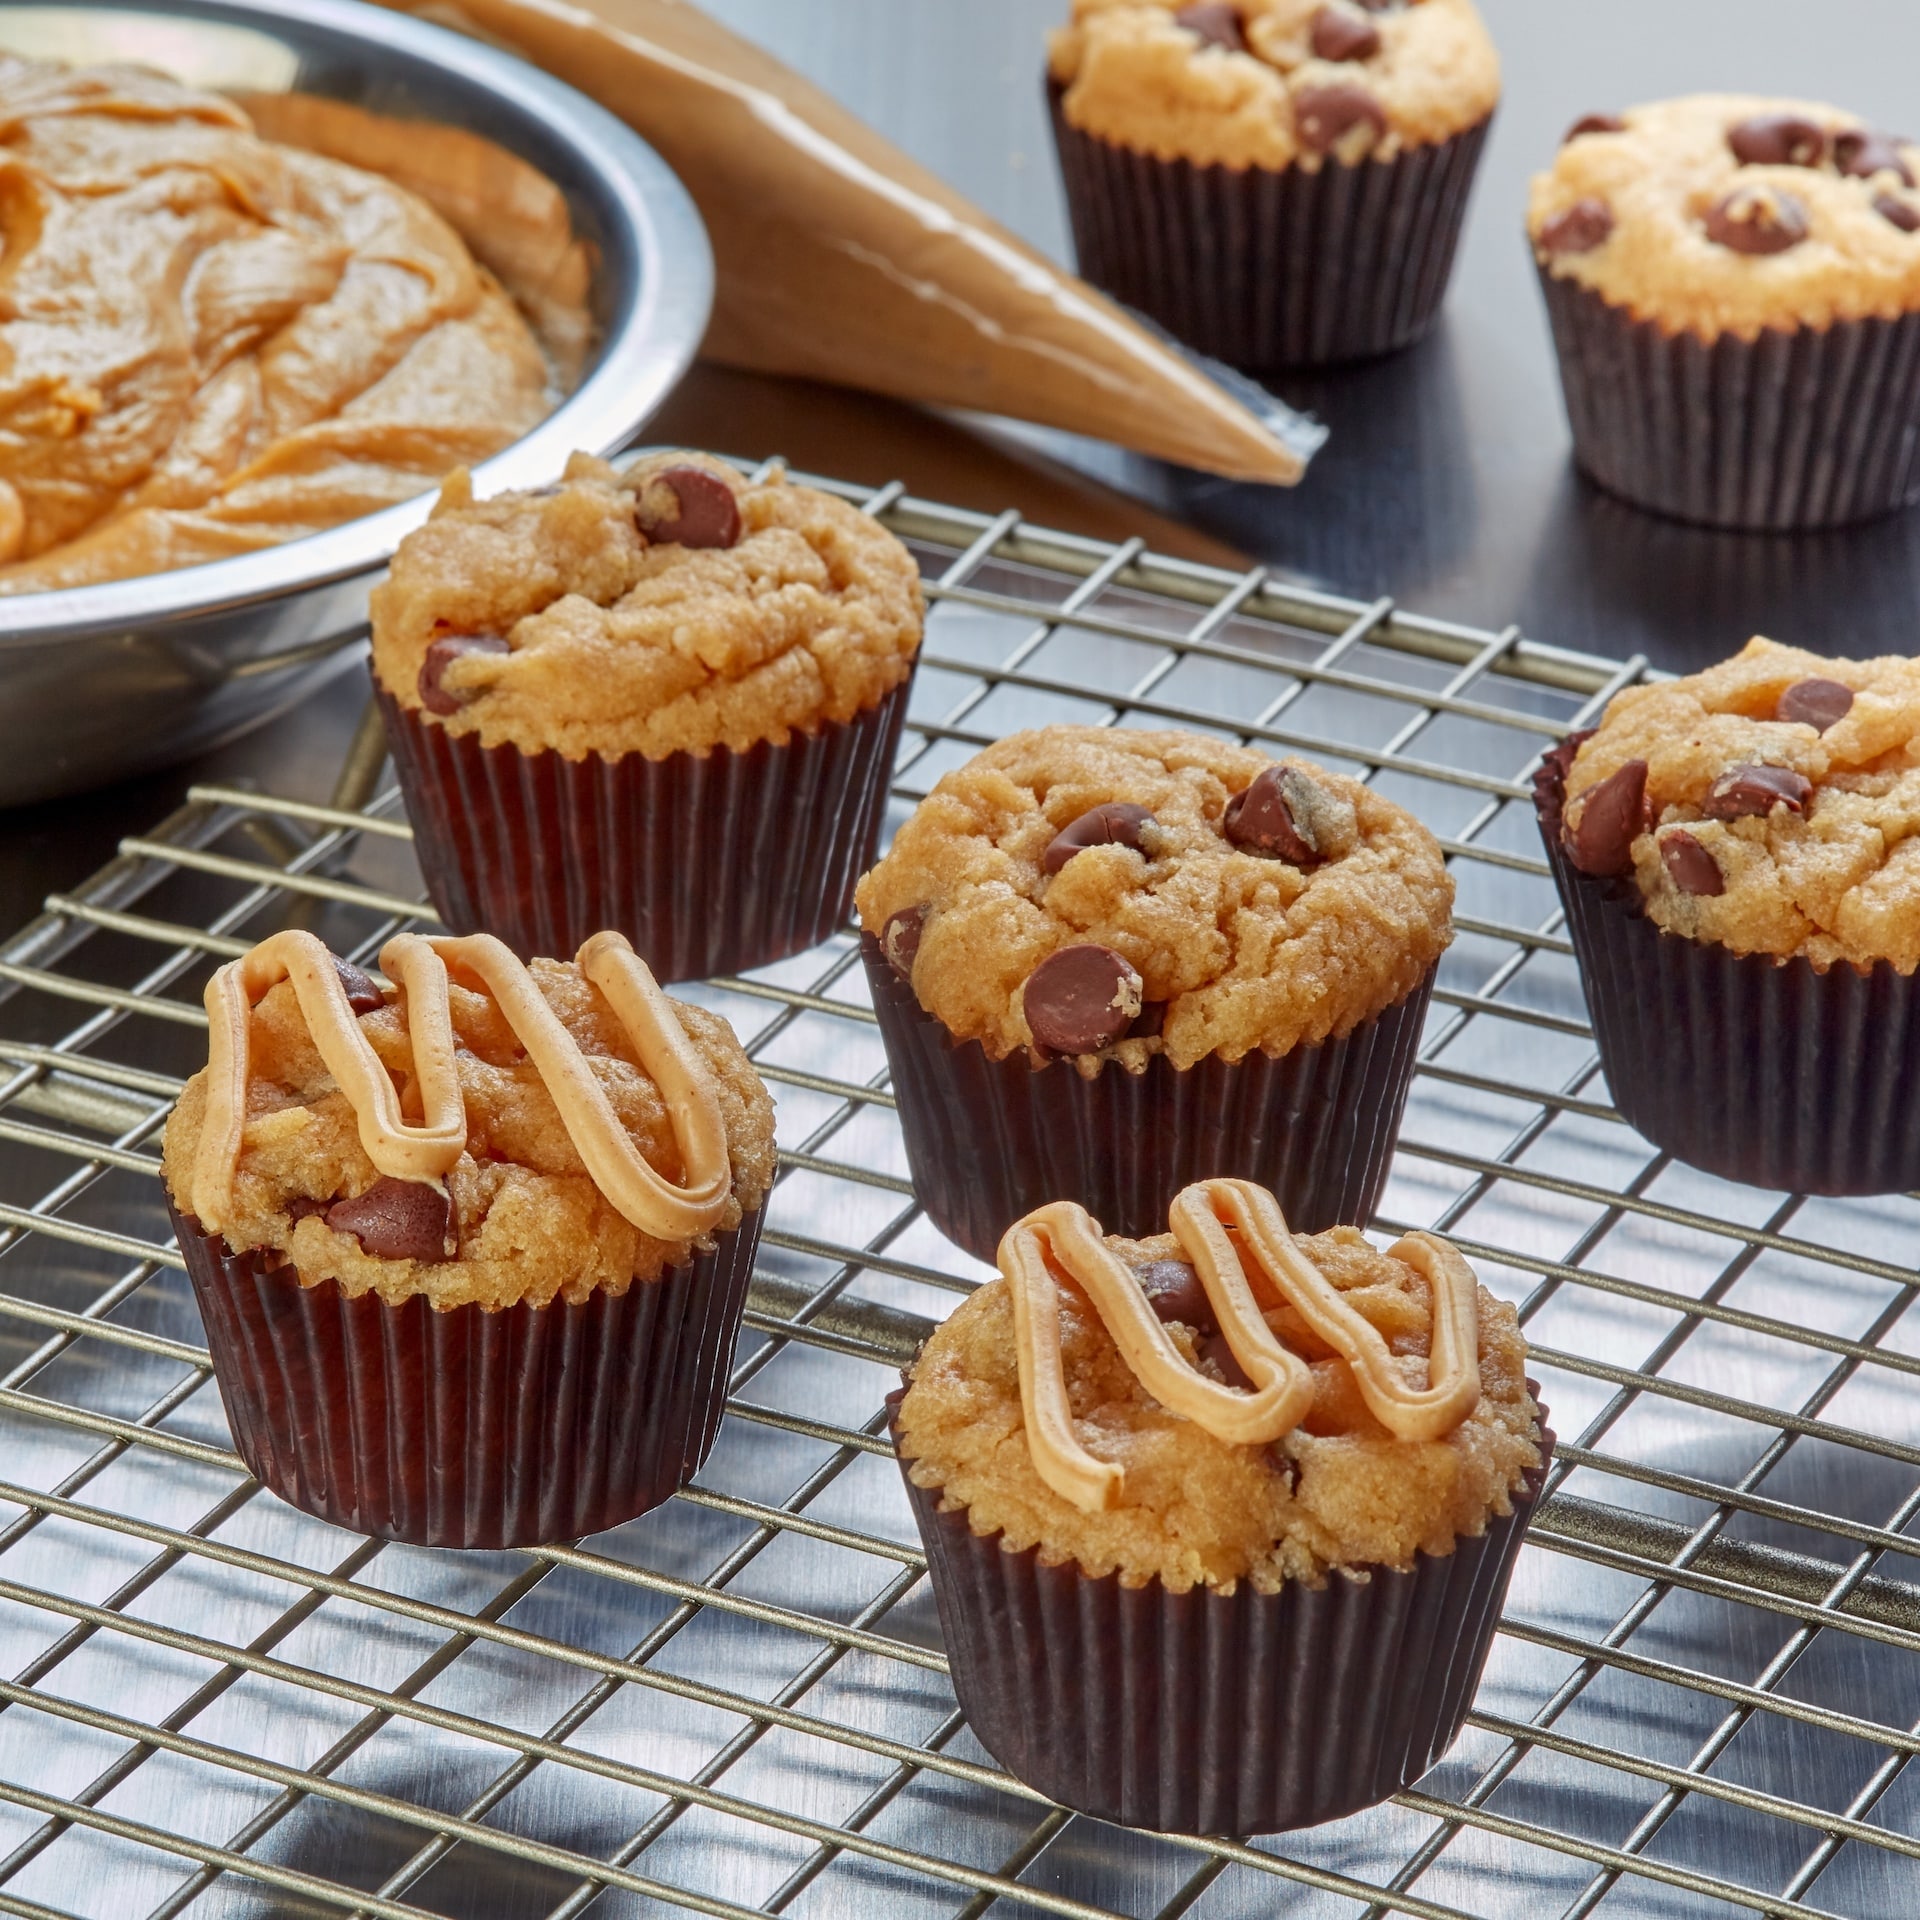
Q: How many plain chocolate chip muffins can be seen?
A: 5